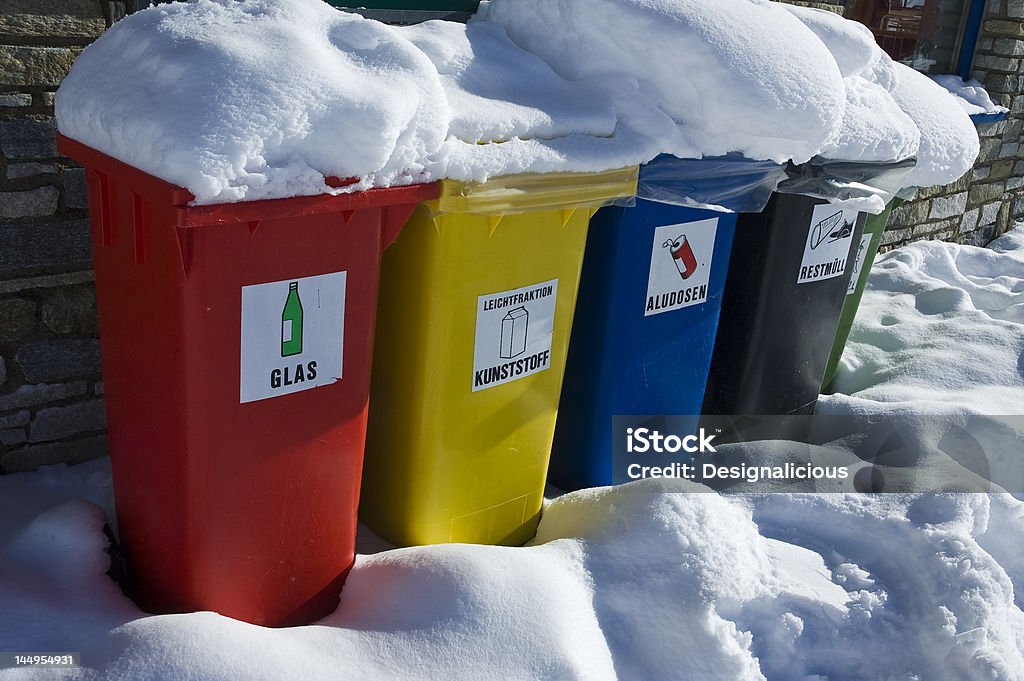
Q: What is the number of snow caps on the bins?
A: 5